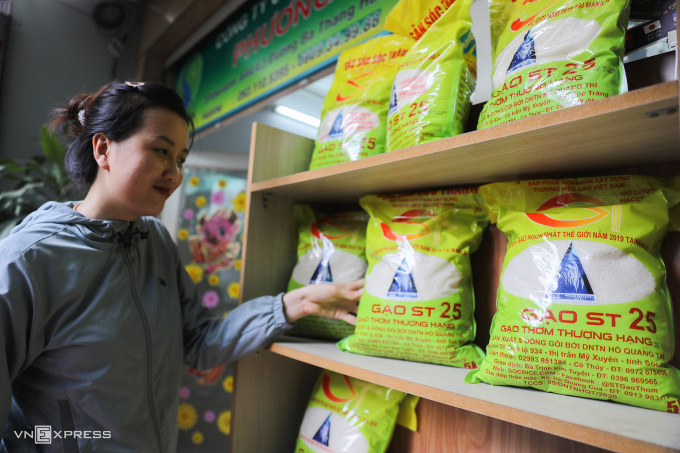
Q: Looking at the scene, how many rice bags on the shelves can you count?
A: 7